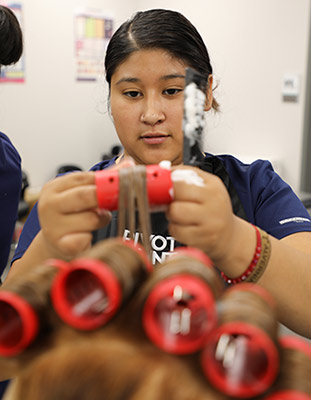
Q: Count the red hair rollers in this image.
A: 6